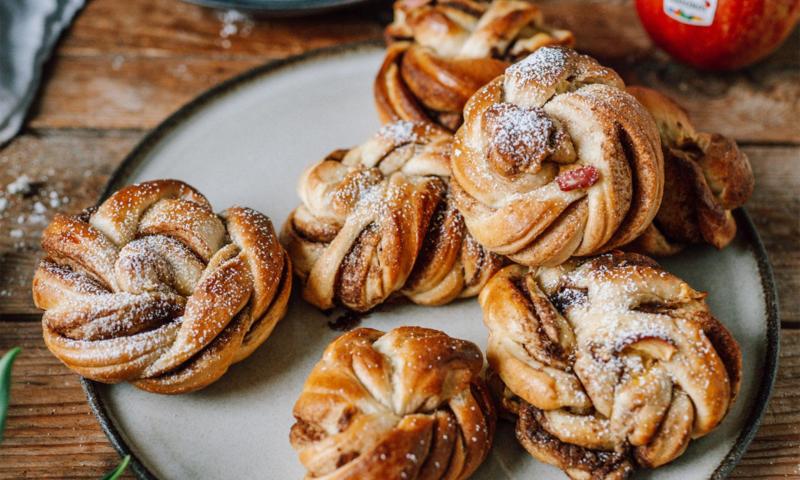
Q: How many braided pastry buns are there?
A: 7